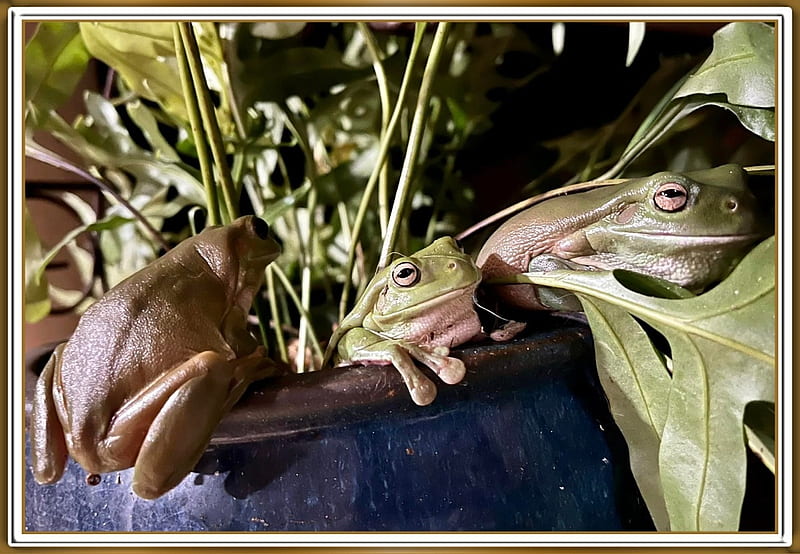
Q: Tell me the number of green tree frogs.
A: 3